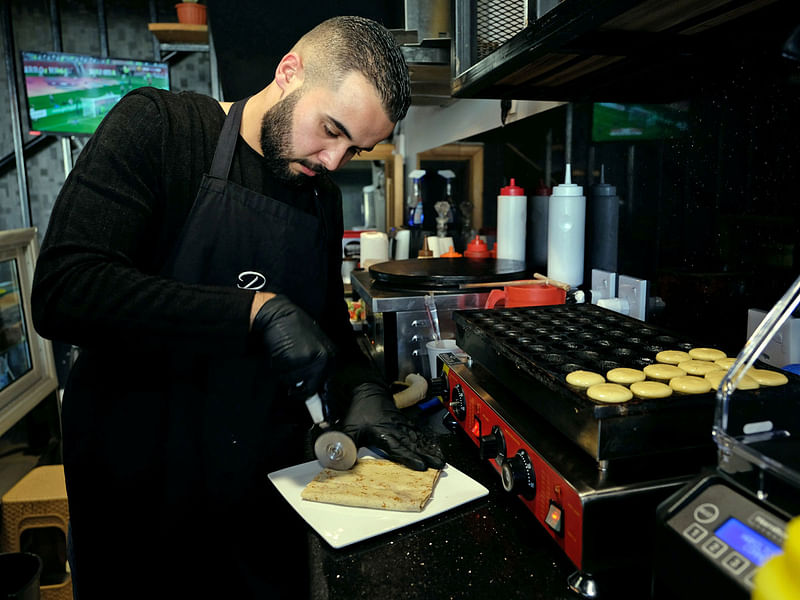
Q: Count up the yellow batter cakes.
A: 12